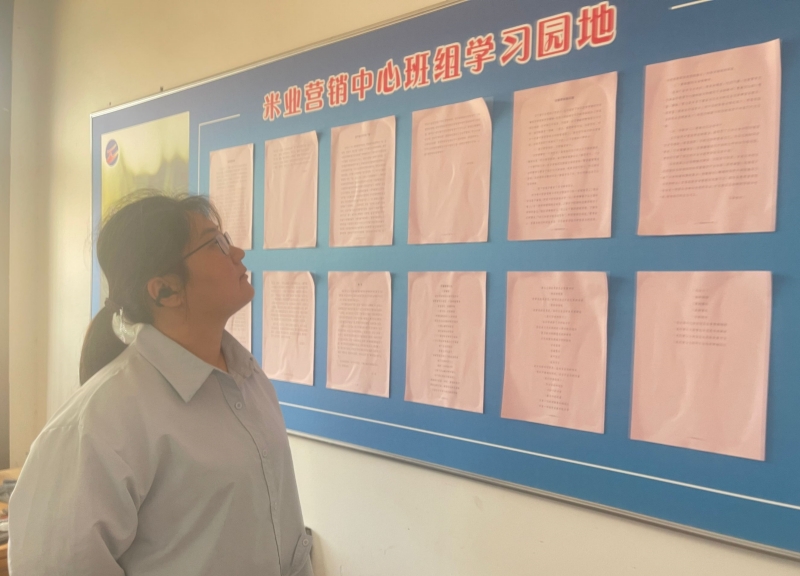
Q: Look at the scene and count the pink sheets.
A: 12